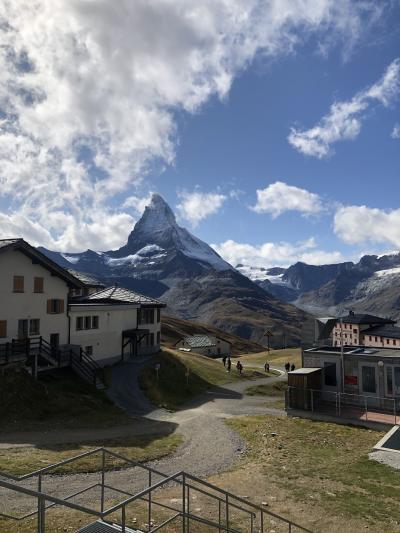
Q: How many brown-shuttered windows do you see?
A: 4